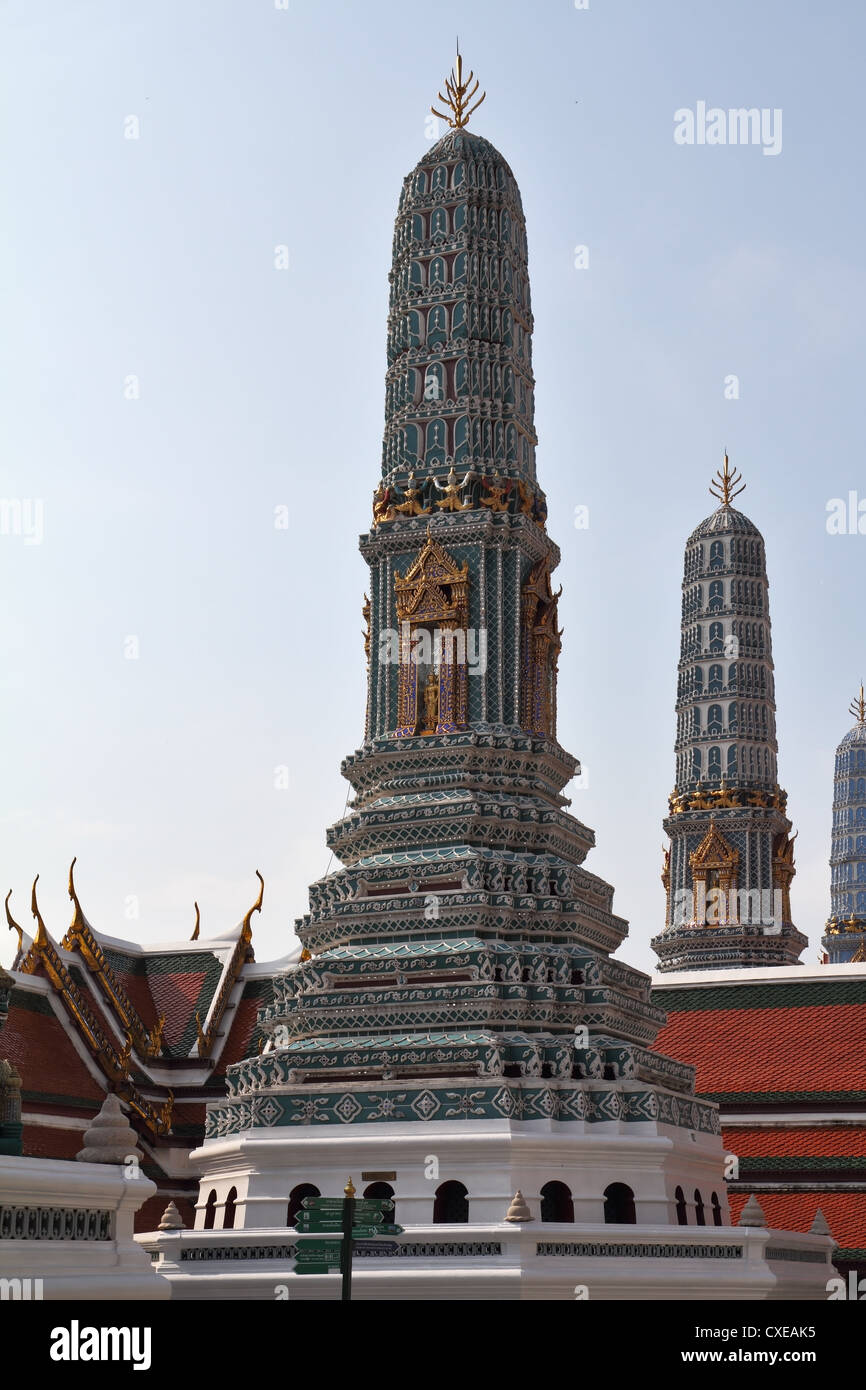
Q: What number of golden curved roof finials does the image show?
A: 5